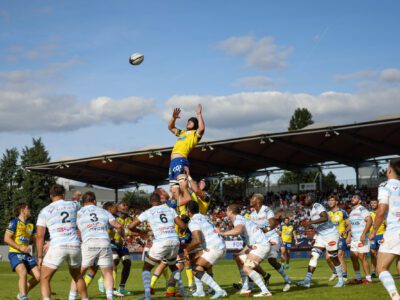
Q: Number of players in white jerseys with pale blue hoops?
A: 9